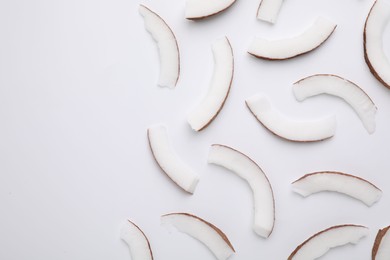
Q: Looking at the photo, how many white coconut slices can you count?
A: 15